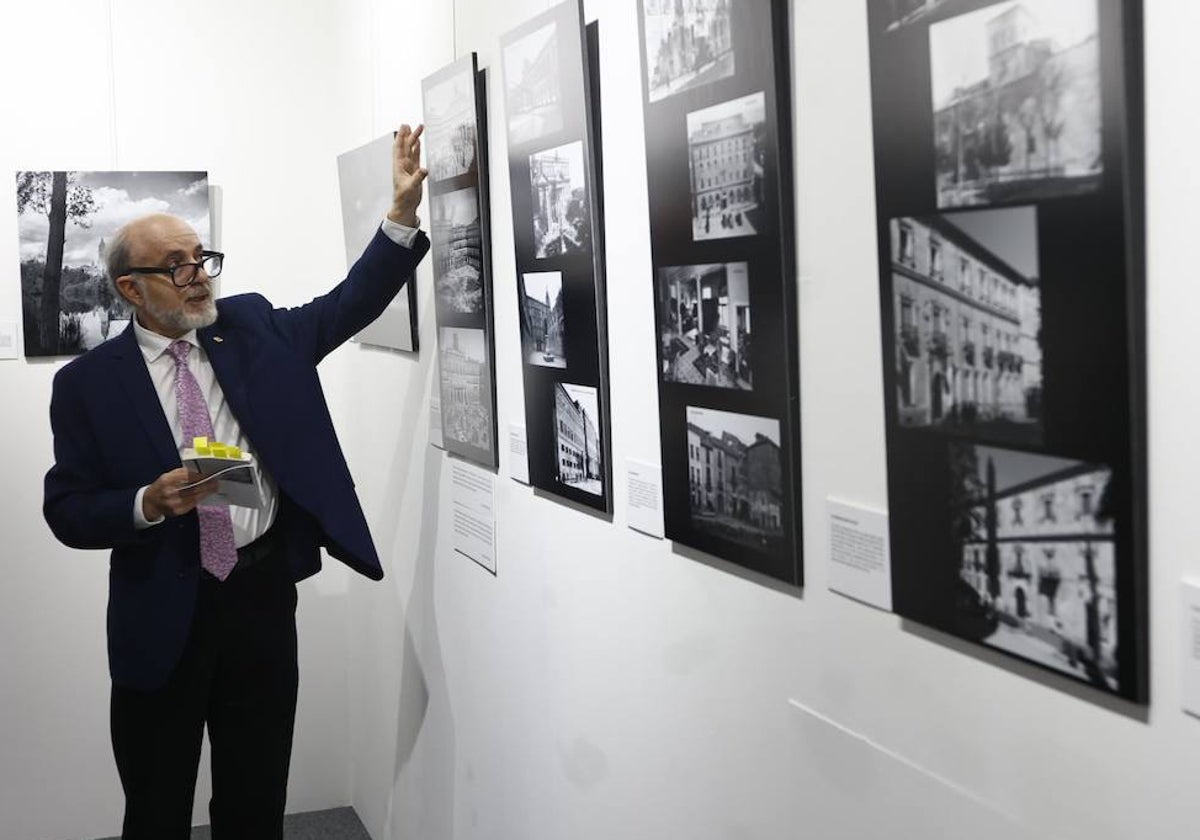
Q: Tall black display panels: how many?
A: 4